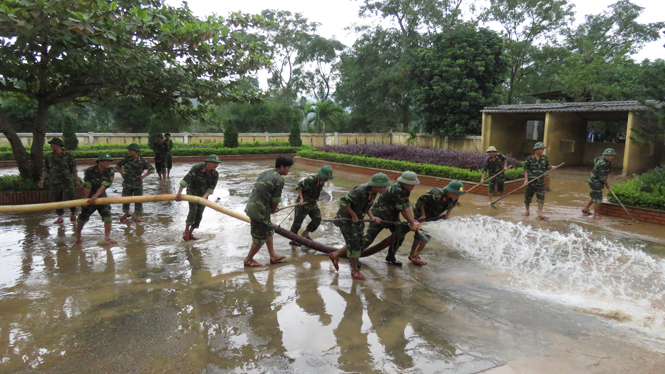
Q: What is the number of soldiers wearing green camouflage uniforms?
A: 14